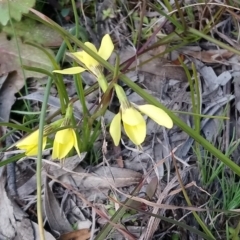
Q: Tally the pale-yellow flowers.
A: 4